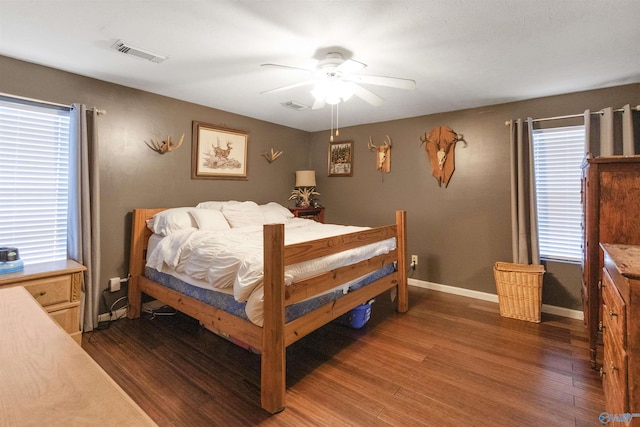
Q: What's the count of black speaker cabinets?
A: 0